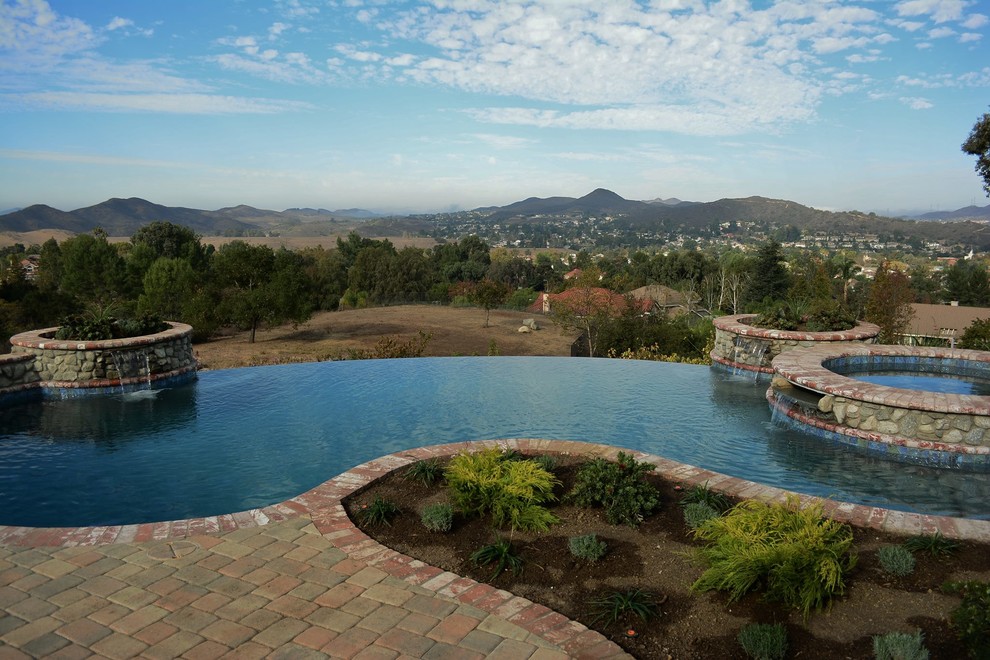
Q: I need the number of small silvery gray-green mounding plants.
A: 7